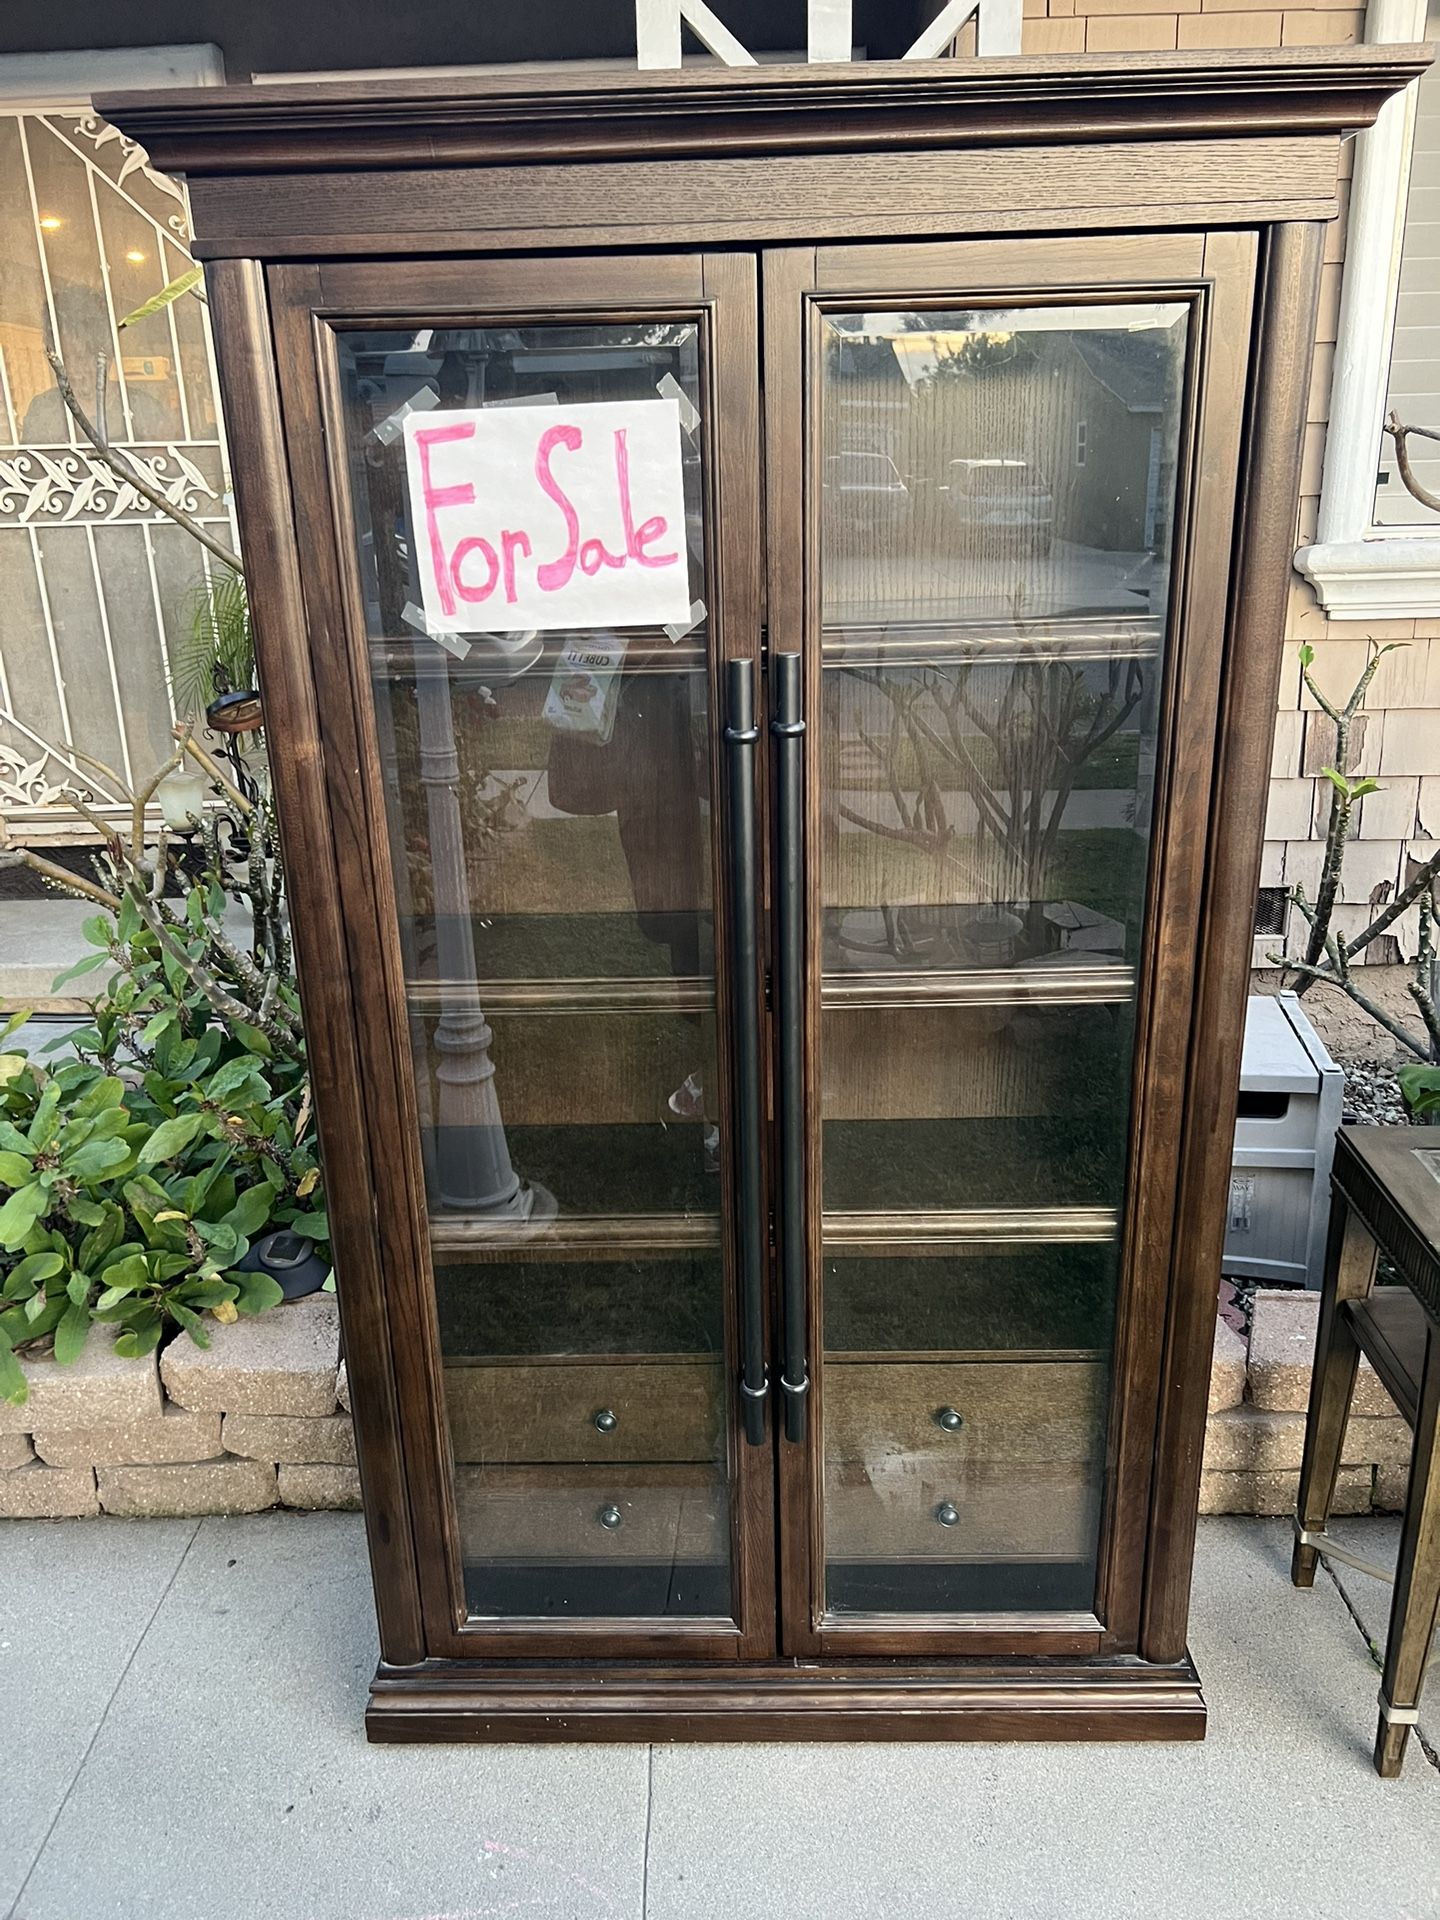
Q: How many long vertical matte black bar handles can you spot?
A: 2